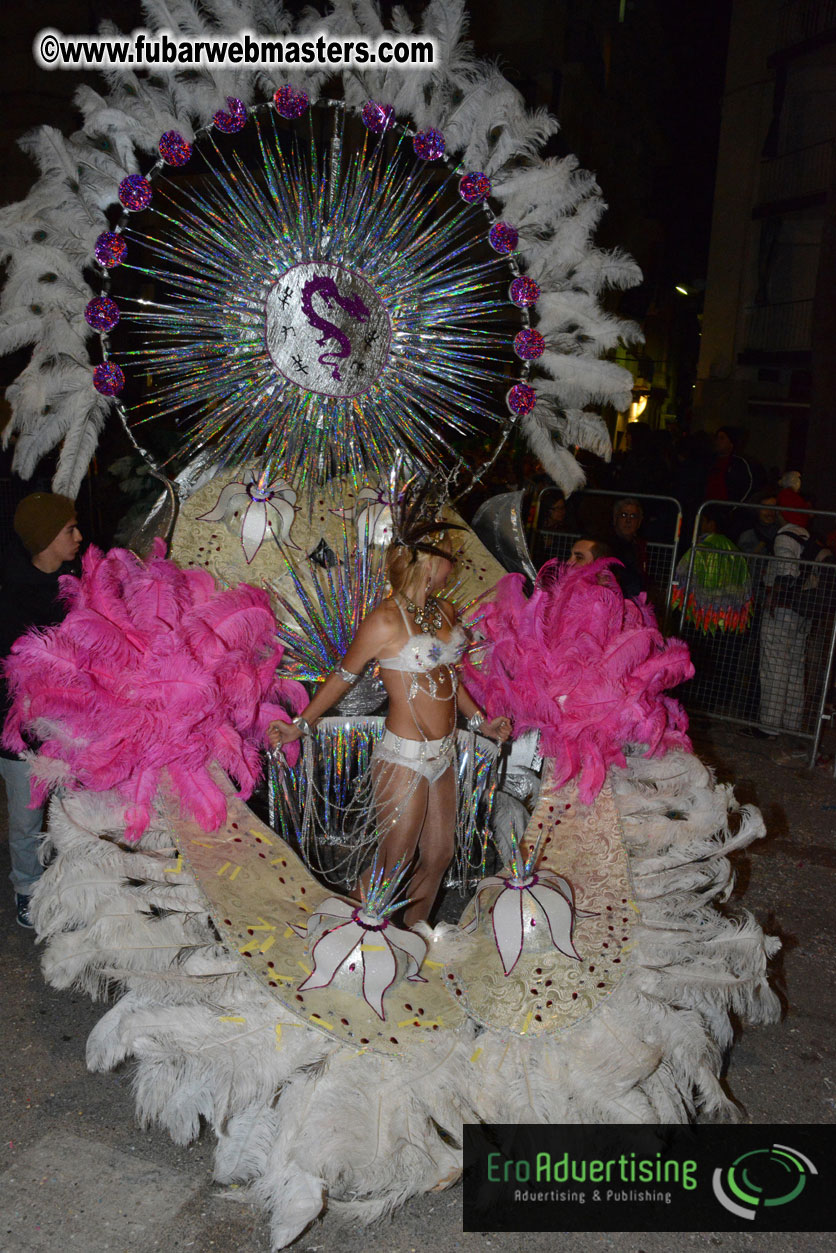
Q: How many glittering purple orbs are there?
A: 14